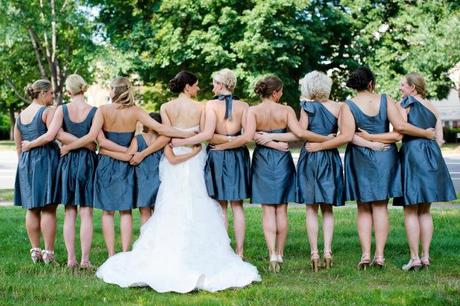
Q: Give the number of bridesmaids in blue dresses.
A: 9